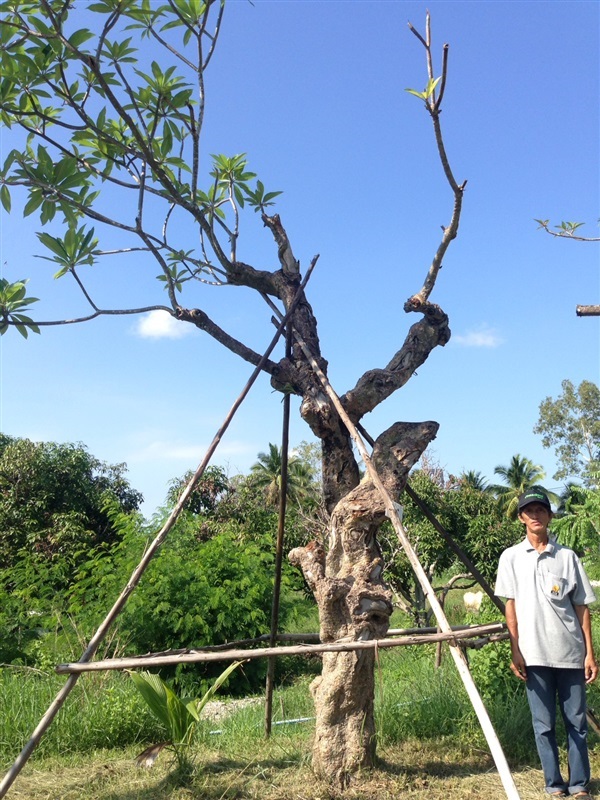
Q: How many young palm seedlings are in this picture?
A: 1